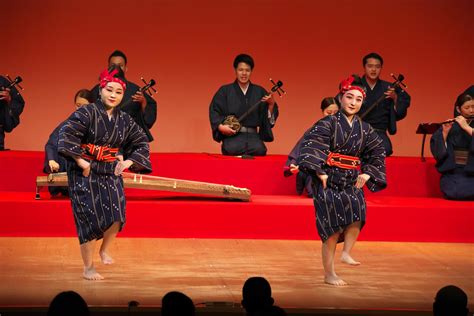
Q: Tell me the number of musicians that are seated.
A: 7